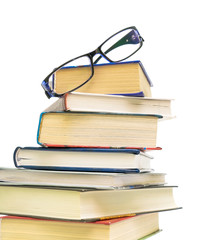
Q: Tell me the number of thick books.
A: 4